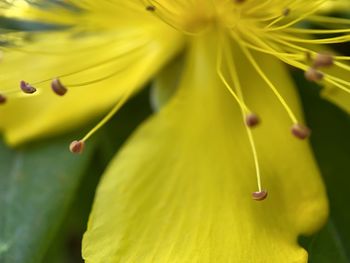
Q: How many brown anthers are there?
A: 12